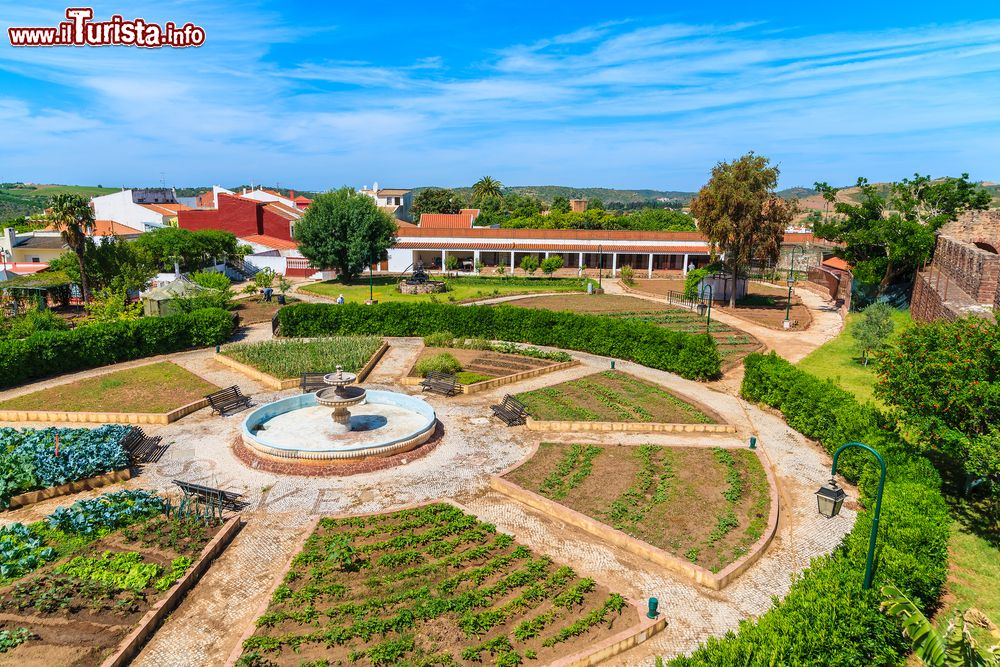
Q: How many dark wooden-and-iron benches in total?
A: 6